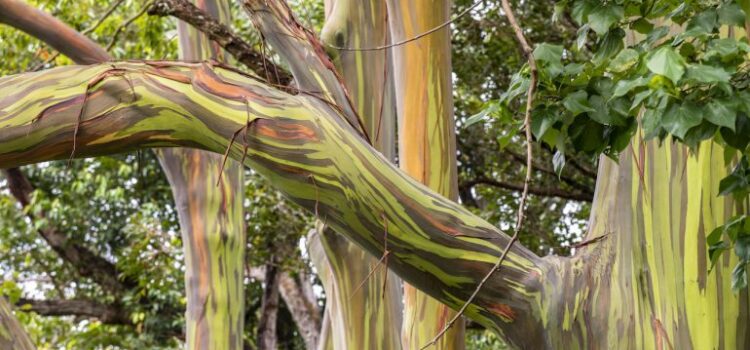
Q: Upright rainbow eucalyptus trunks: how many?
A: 4